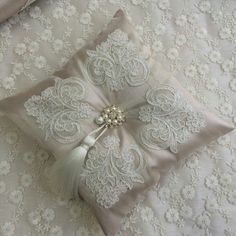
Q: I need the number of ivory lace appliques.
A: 4